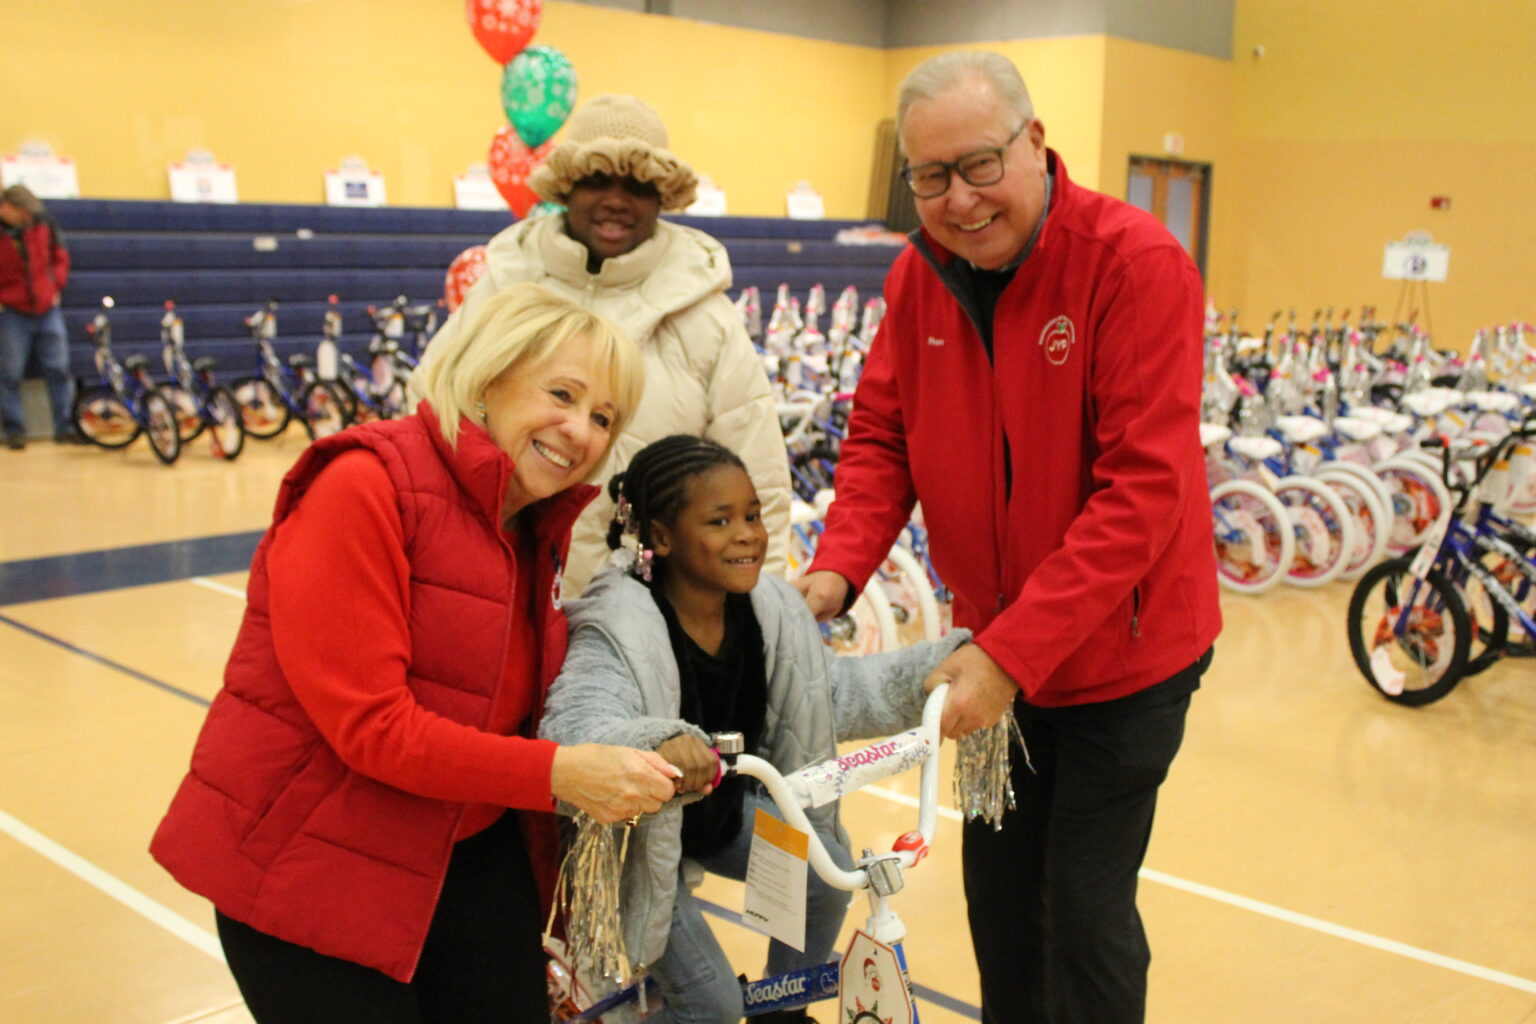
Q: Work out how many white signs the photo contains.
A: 7